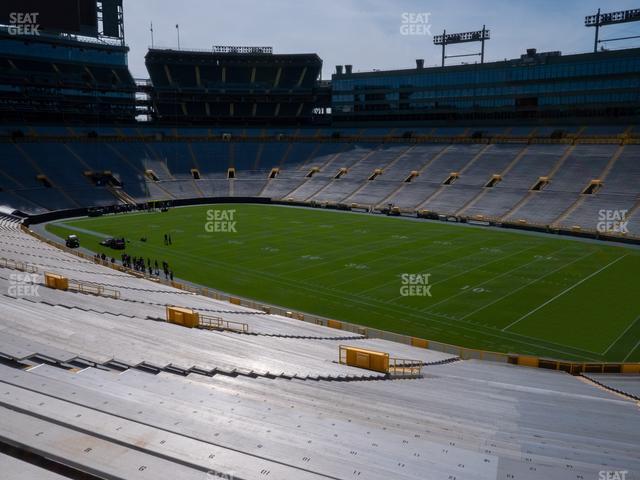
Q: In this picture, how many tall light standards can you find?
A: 2